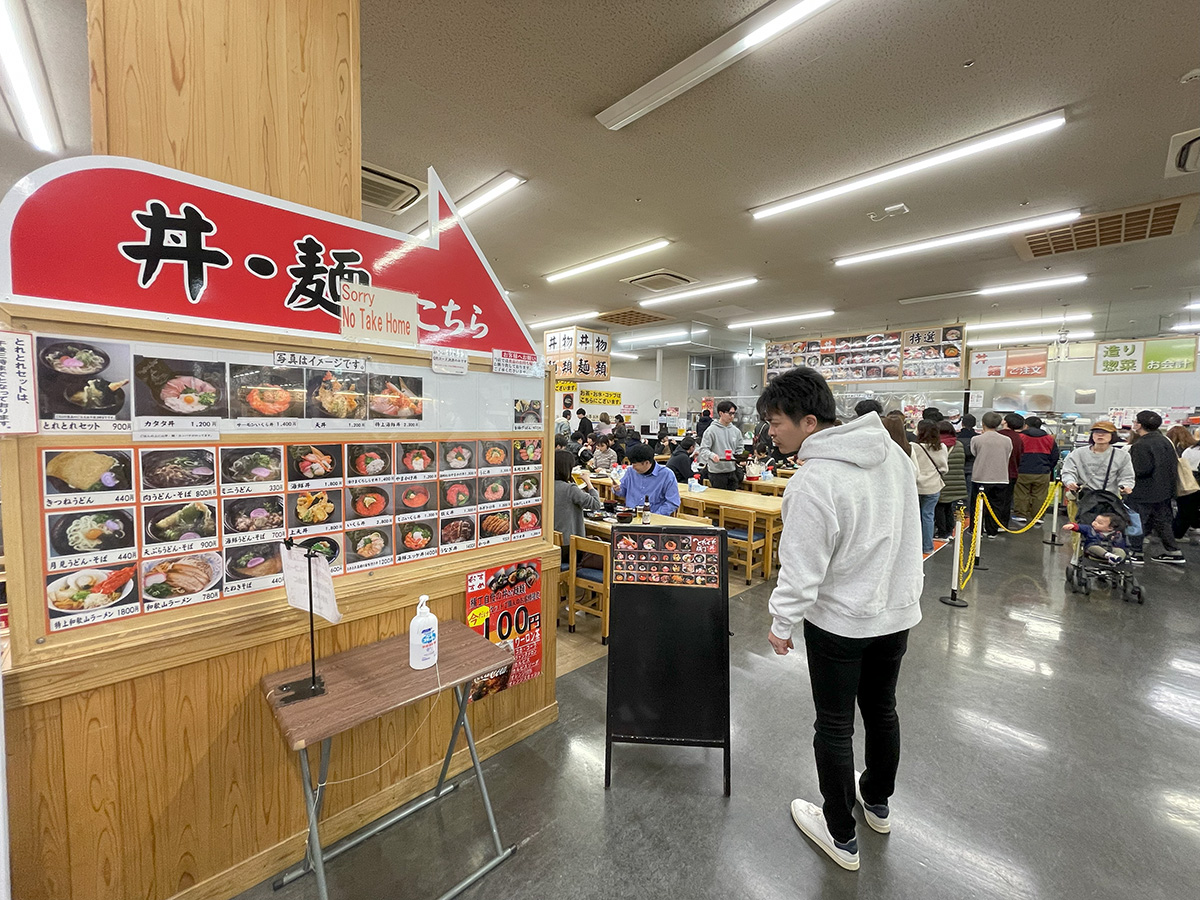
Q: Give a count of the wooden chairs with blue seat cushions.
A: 3